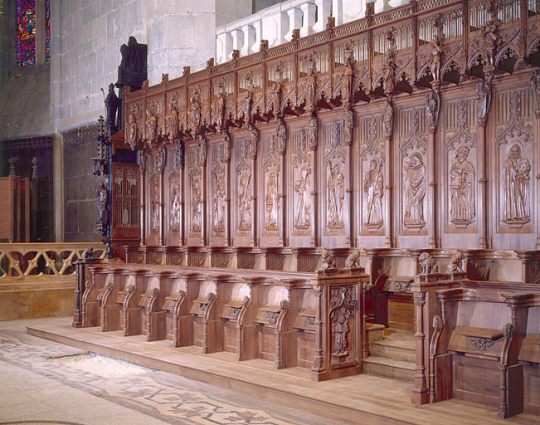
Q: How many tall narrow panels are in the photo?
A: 12